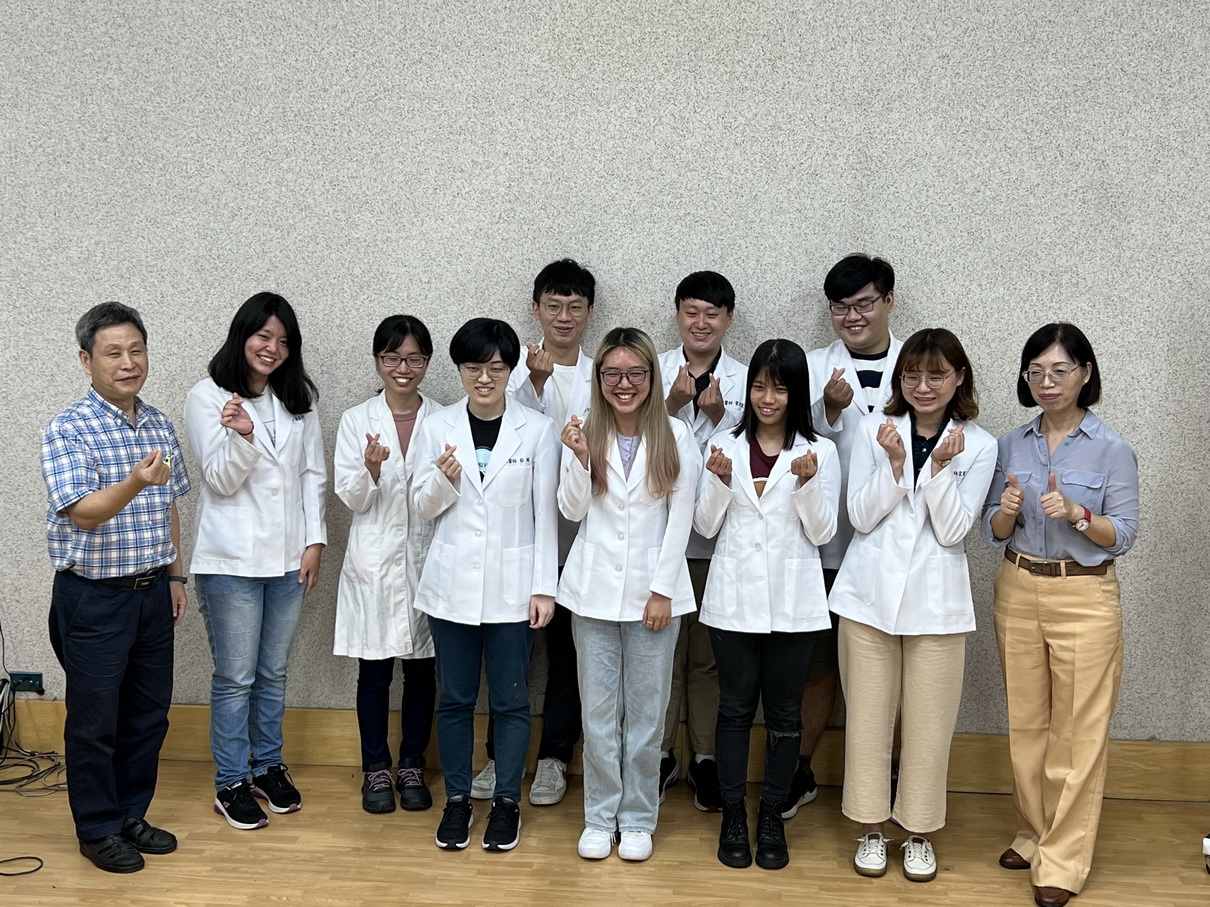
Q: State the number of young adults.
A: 9